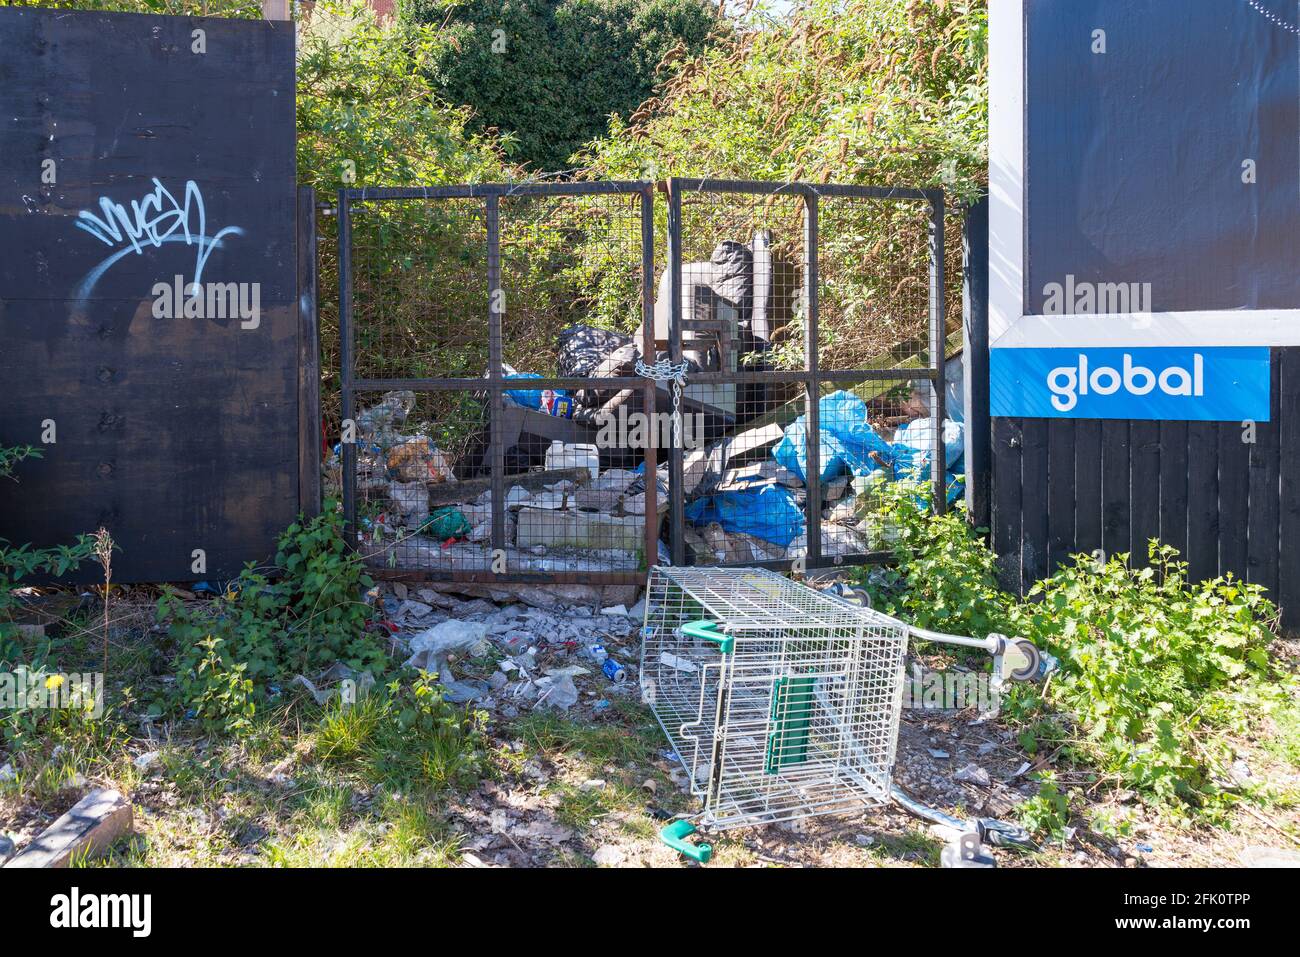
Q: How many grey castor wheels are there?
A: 3